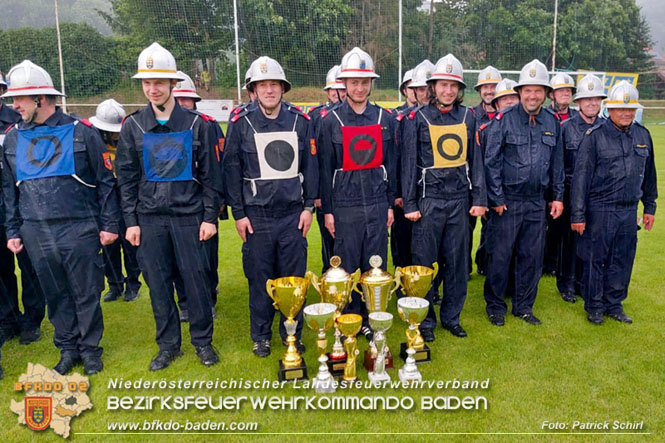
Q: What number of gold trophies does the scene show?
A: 5